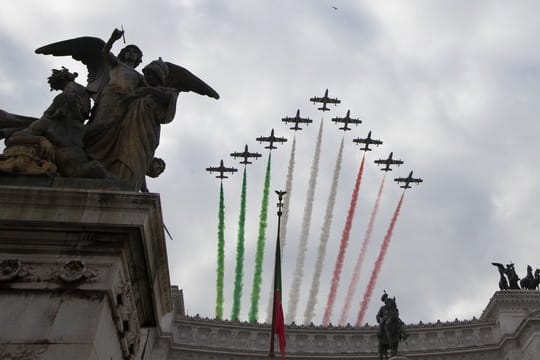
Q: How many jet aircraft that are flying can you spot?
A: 9